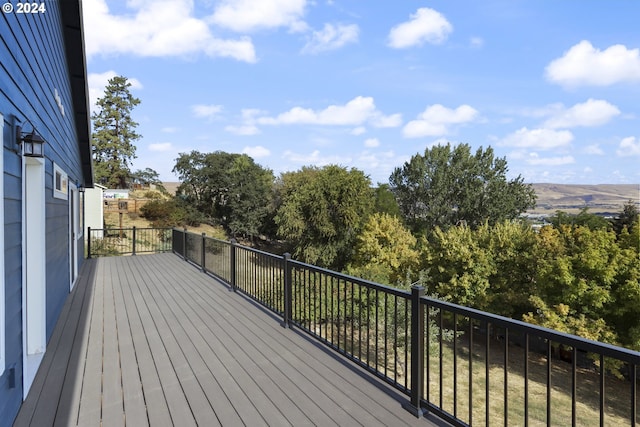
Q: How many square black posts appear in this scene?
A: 8